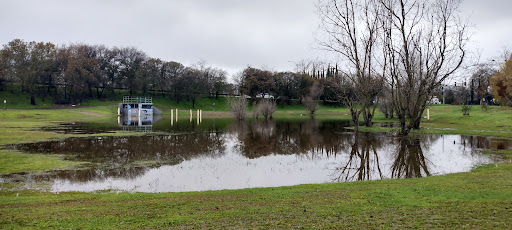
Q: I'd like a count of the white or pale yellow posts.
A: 8